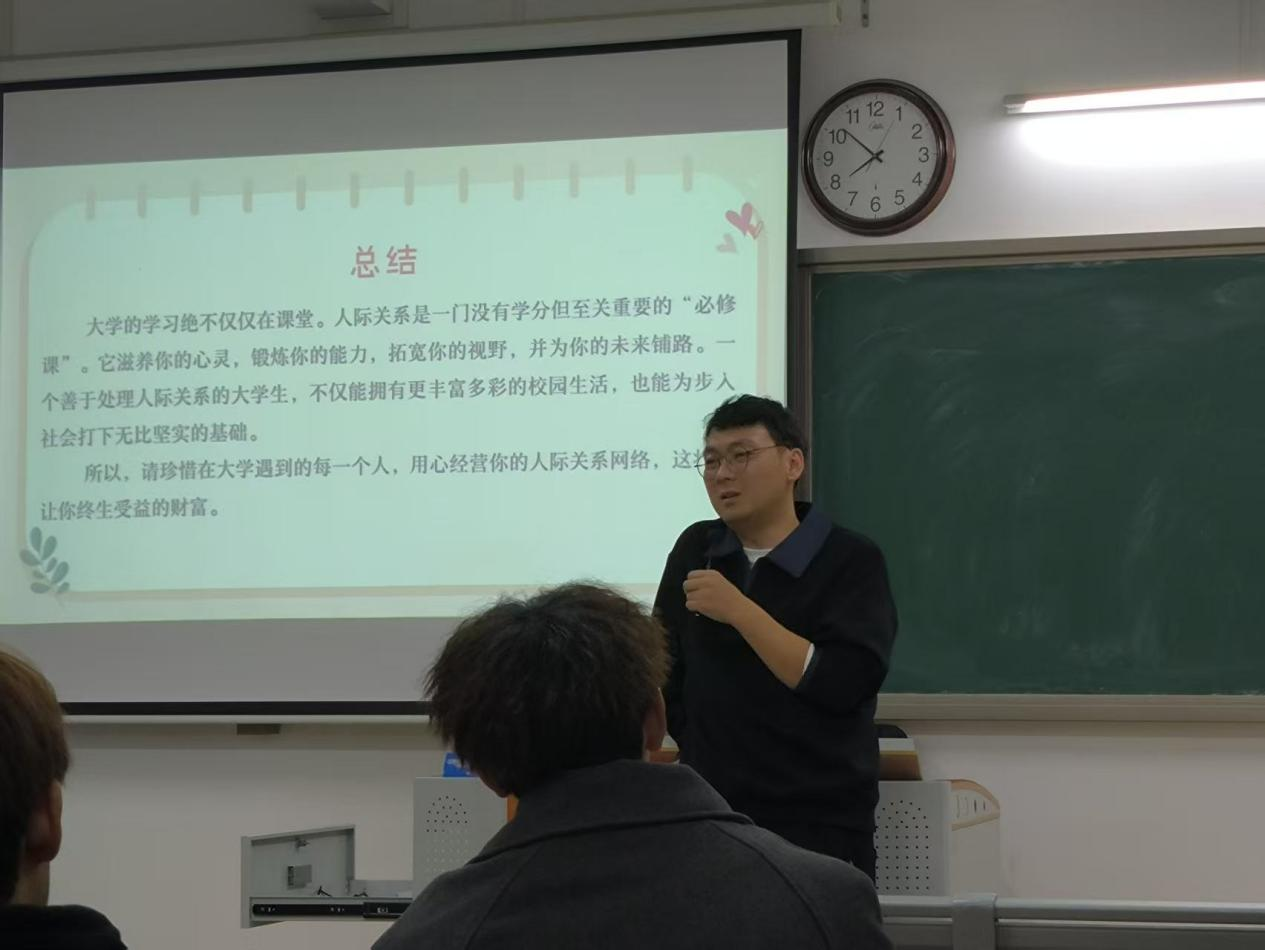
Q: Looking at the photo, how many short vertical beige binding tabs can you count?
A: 12